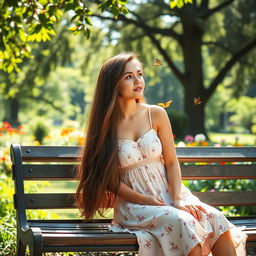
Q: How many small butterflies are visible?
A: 3